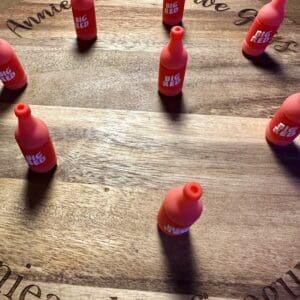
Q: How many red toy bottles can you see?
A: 8